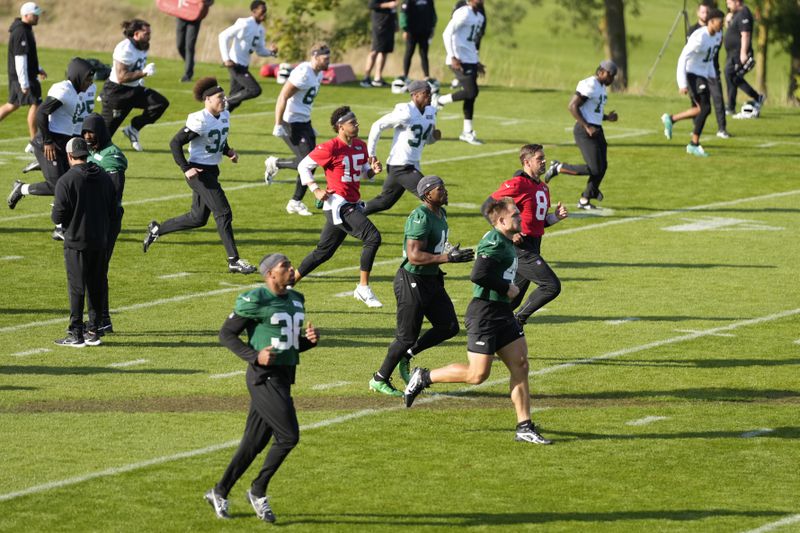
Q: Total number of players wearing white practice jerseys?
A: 10